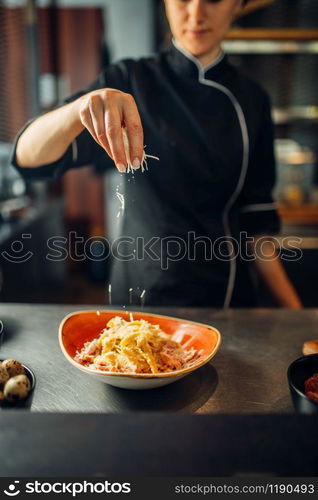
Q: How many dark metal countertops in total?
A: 1